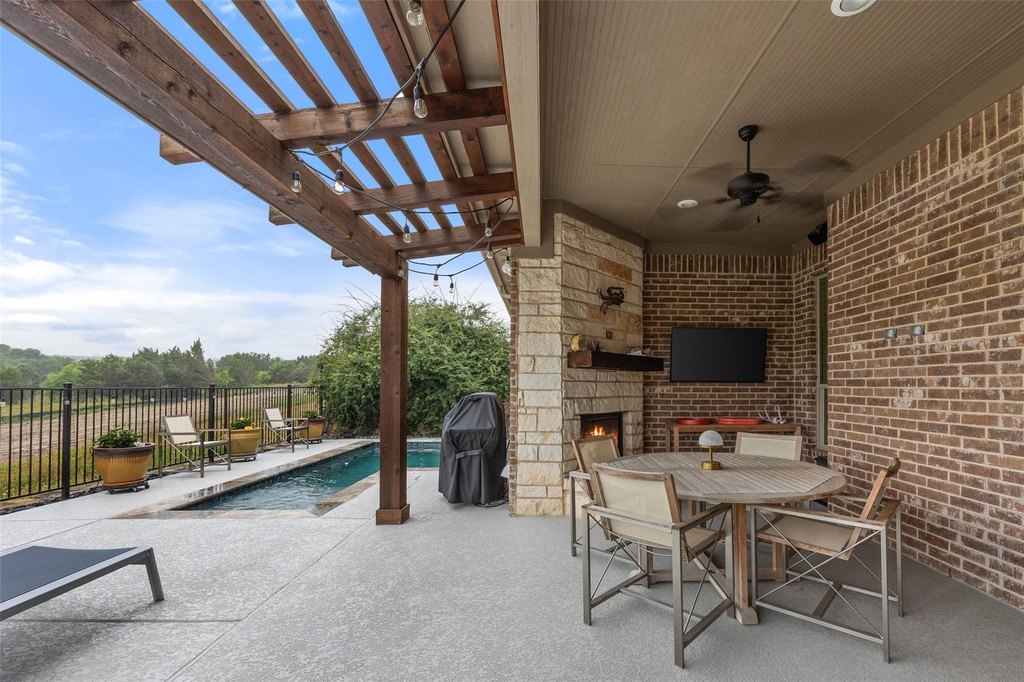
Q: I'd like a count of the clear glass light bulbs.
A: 11